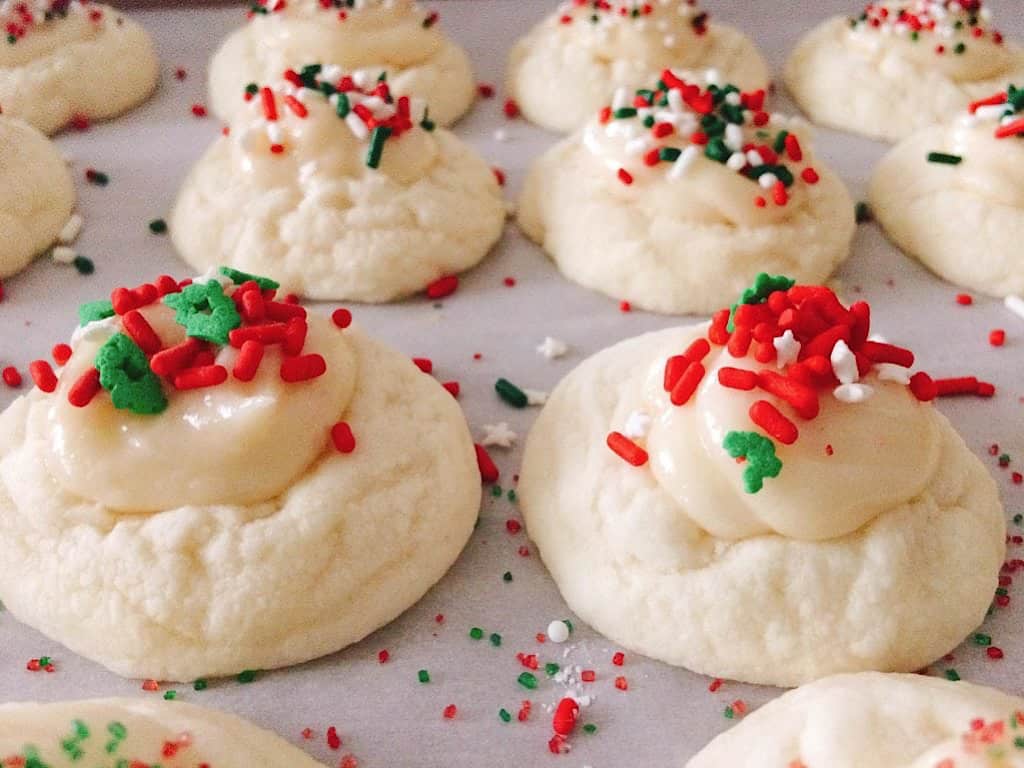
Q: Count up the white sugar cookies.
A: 12